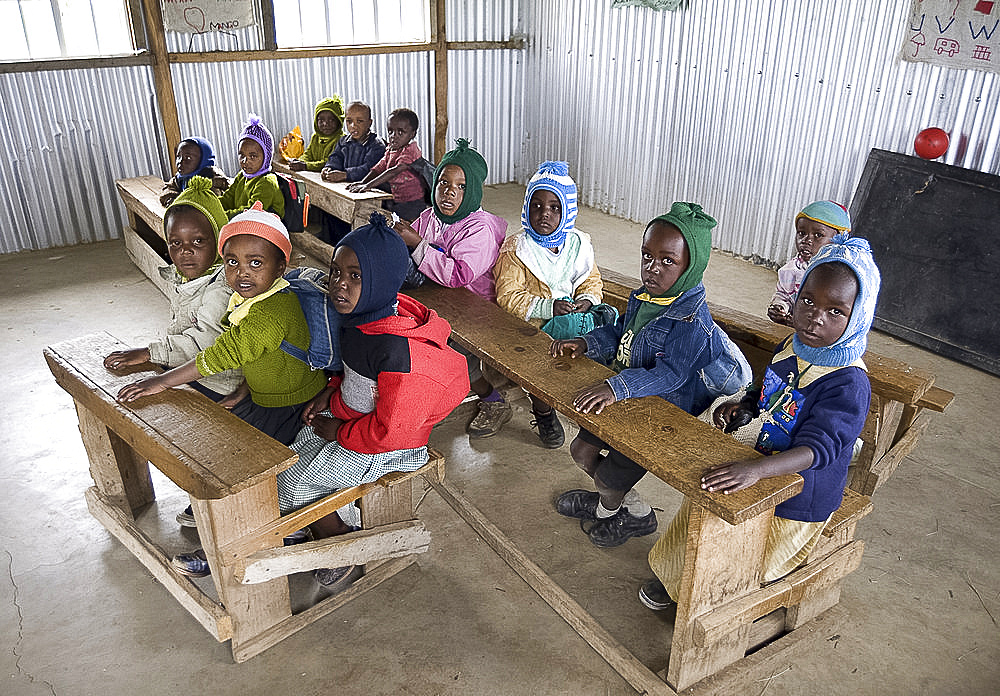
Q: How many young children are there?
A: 13